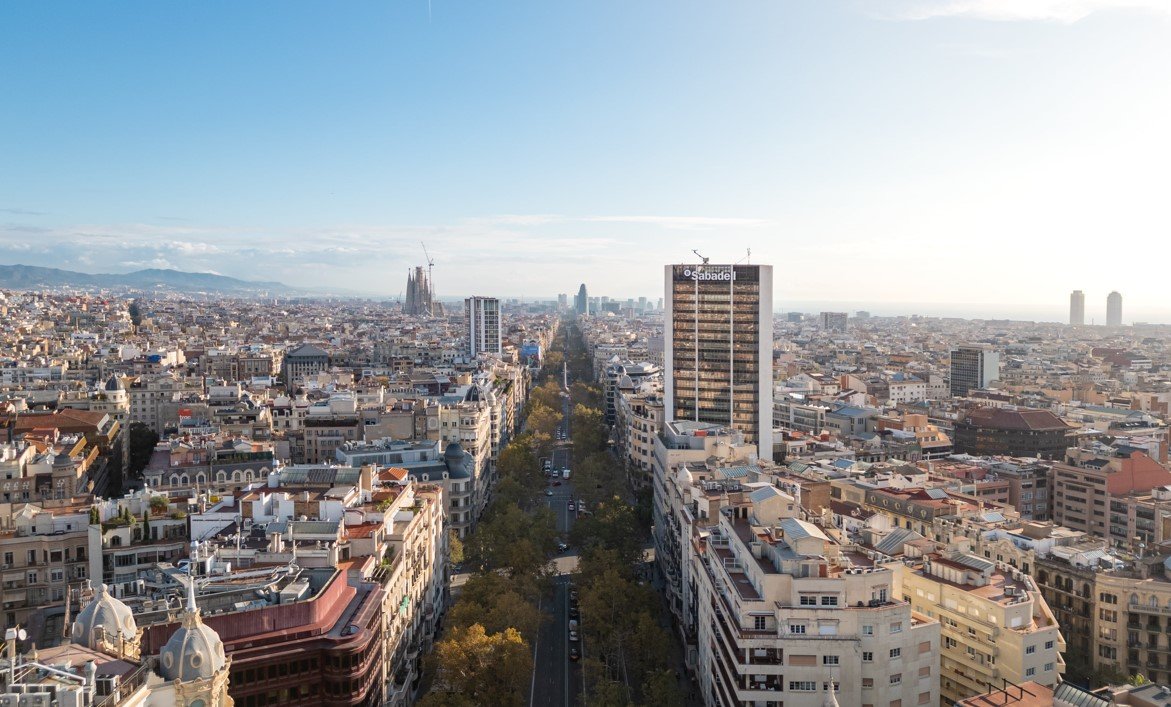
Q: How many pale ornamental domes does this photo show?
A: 2